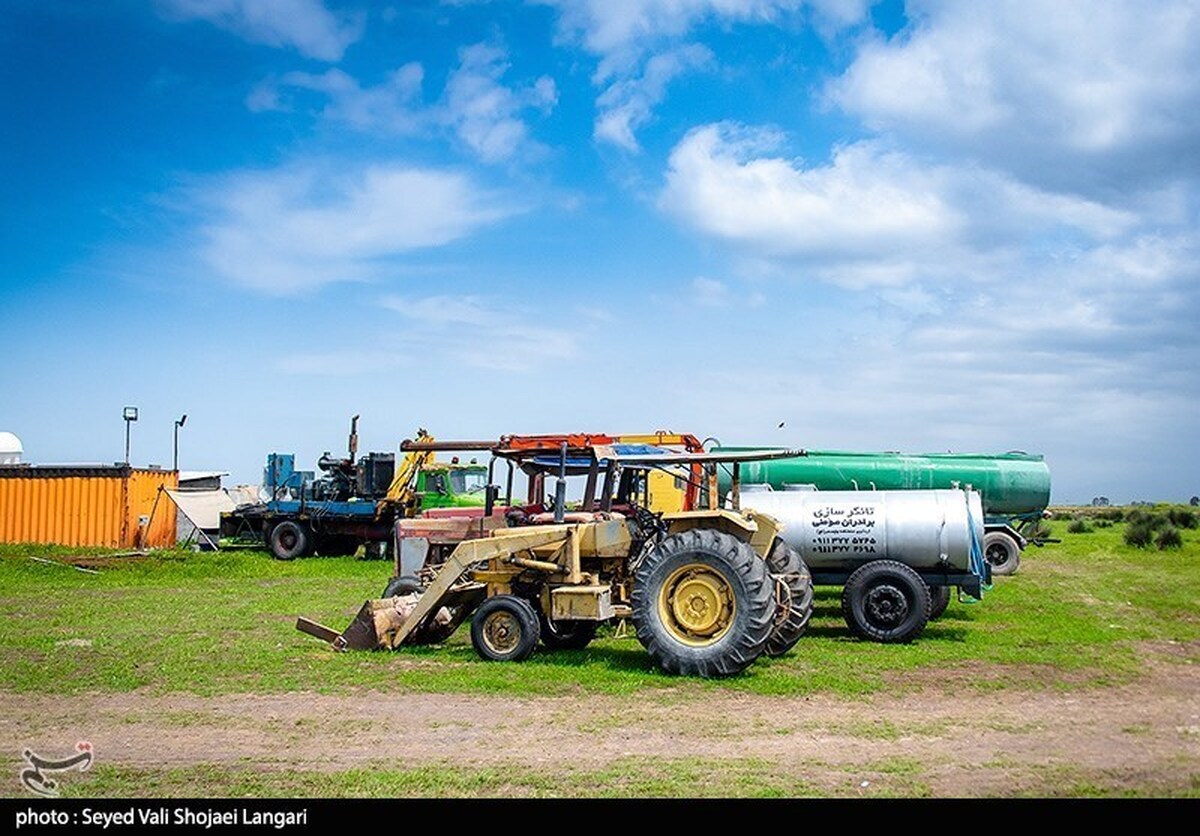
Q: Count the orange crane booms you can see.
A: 1